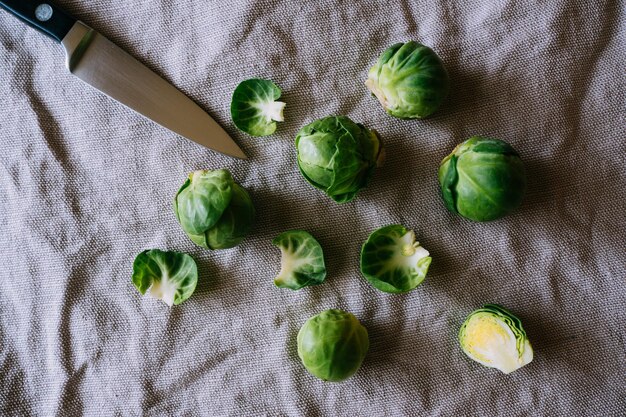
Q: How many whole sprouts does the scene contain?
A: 5